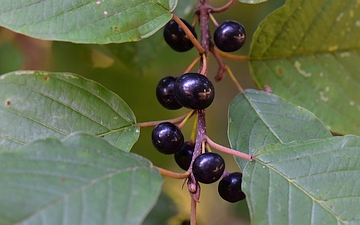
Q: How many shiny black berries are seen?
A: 8